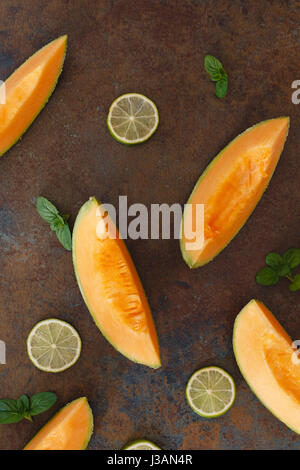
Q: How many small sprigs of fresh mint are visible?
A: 4